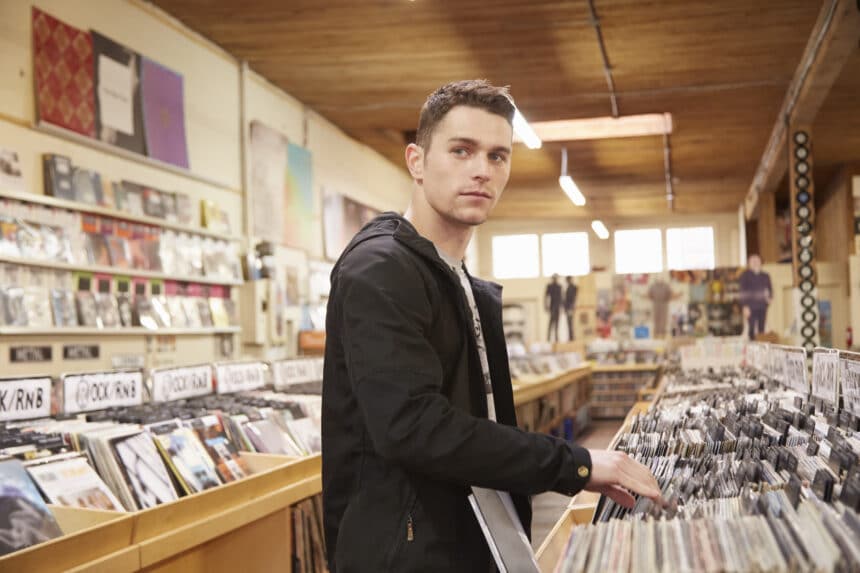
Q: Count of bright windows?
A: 4